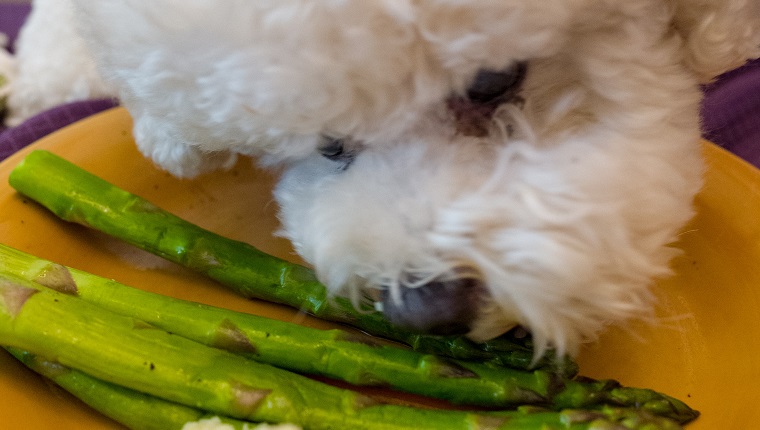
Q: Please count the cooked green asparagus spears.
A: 4